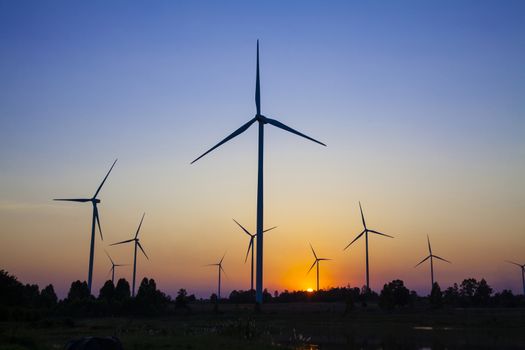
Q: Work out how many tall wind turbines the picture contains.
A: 10